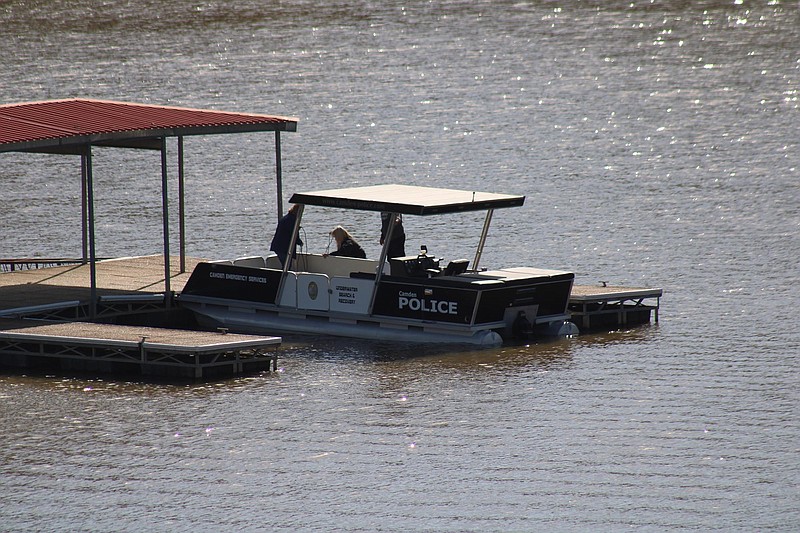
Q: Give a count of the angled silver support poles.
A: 3